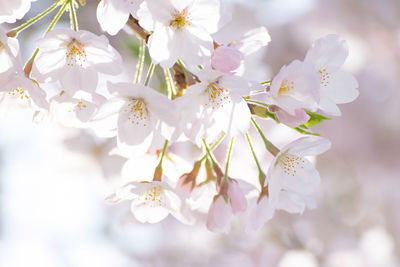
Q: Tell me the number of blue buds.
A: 0